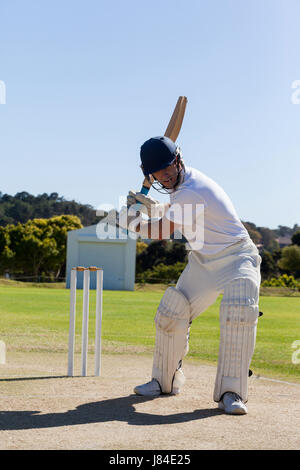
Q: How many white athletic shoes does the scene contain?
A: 2